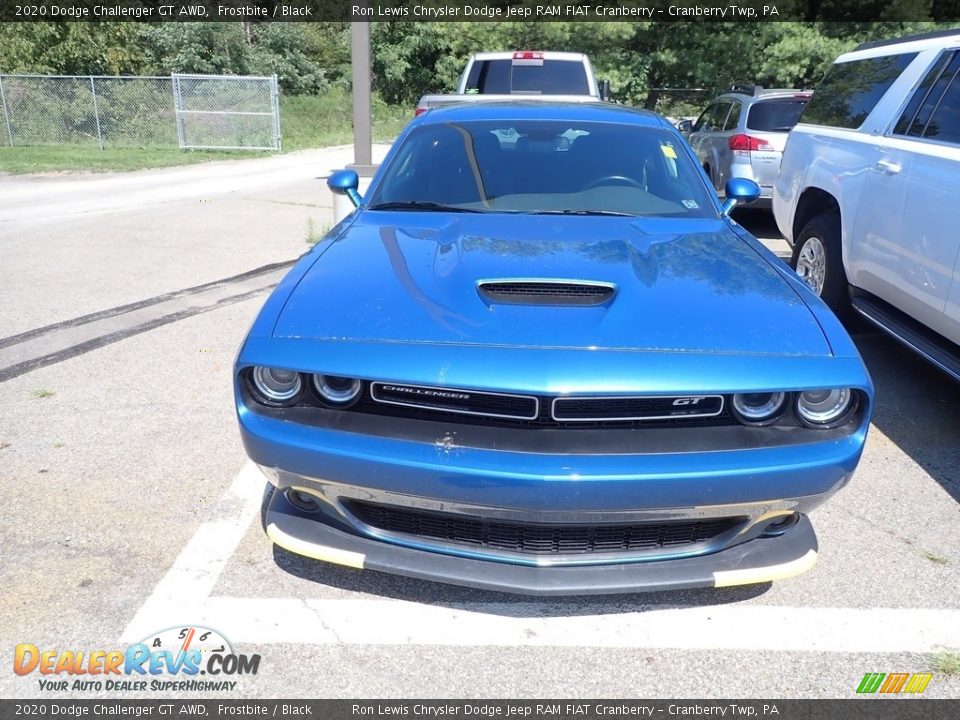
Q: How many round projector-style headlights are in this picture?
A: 4